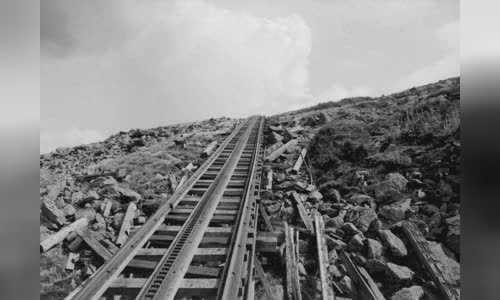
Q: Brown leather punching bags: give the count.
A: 0